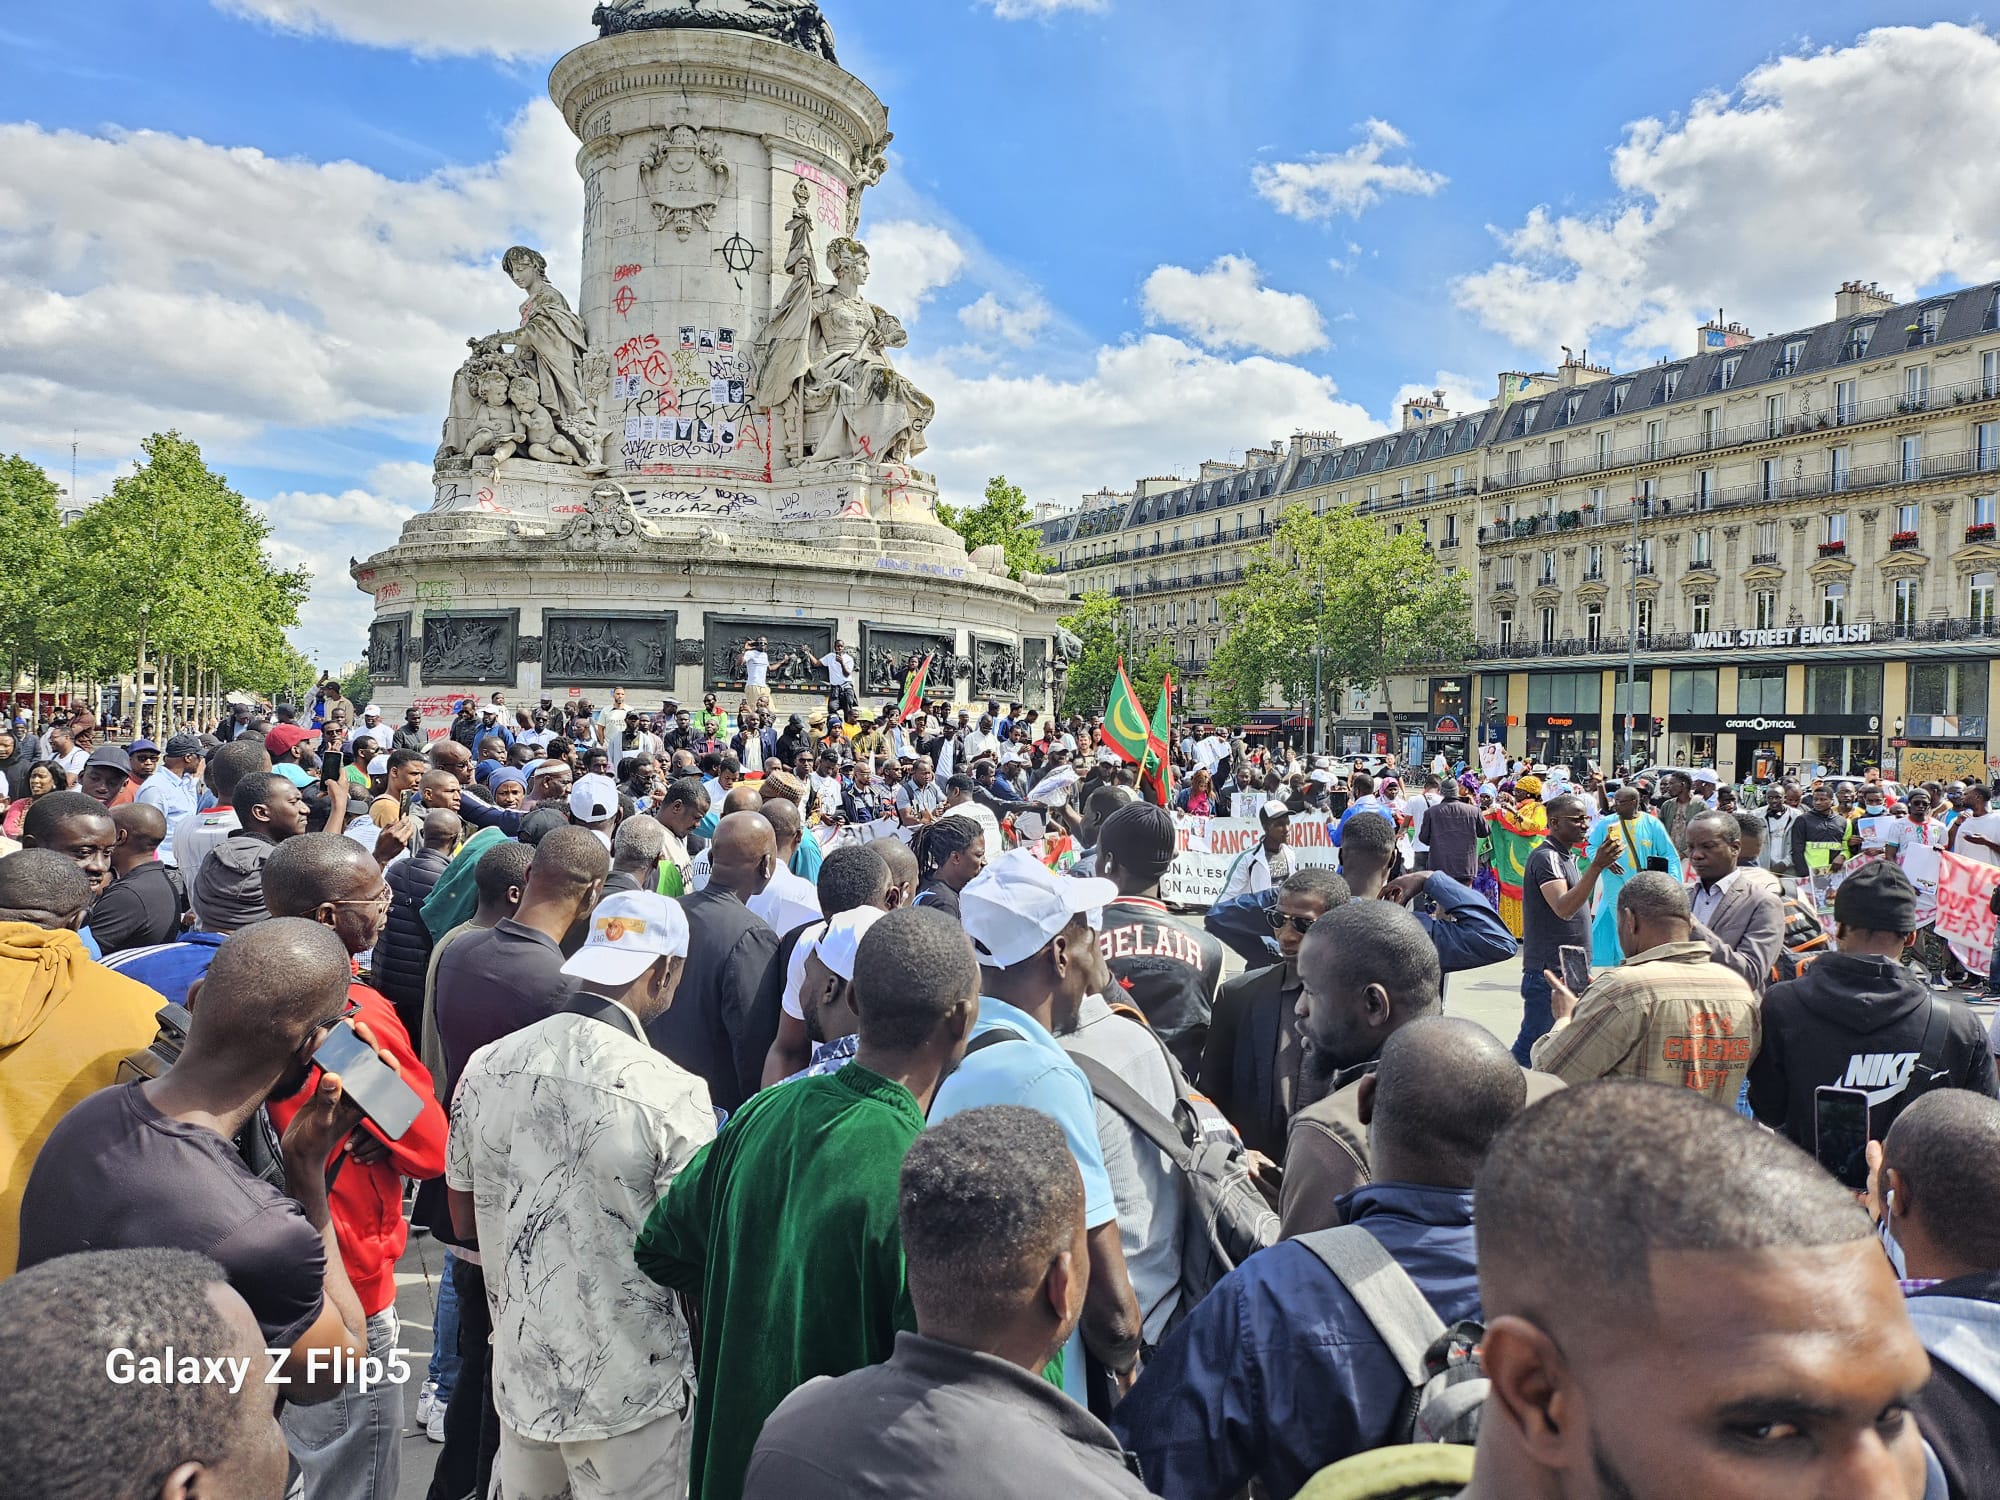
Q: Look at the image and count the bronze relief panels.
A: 6